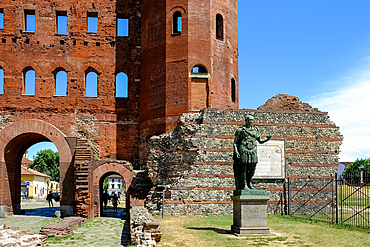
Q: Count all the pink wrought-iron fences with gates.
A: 0